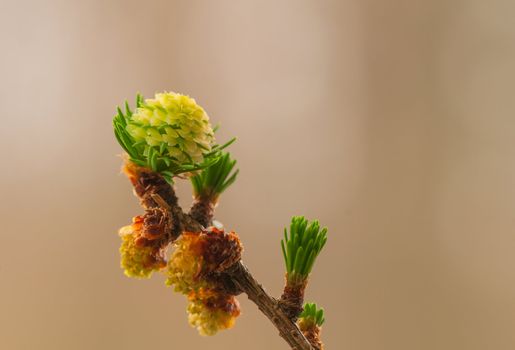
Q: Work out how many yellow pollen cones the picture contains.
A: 3